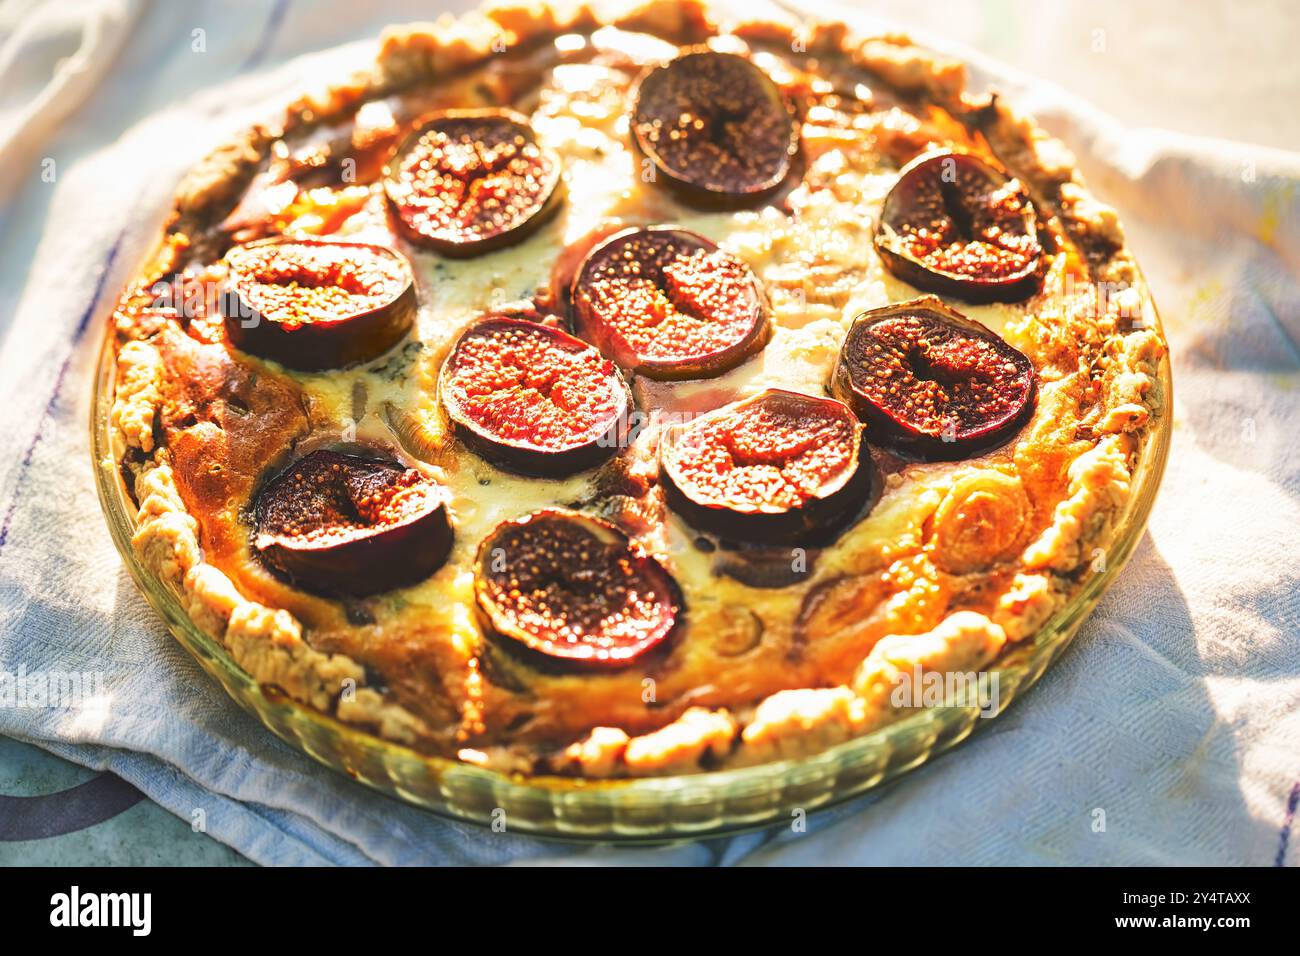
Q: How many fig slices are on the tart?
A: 10